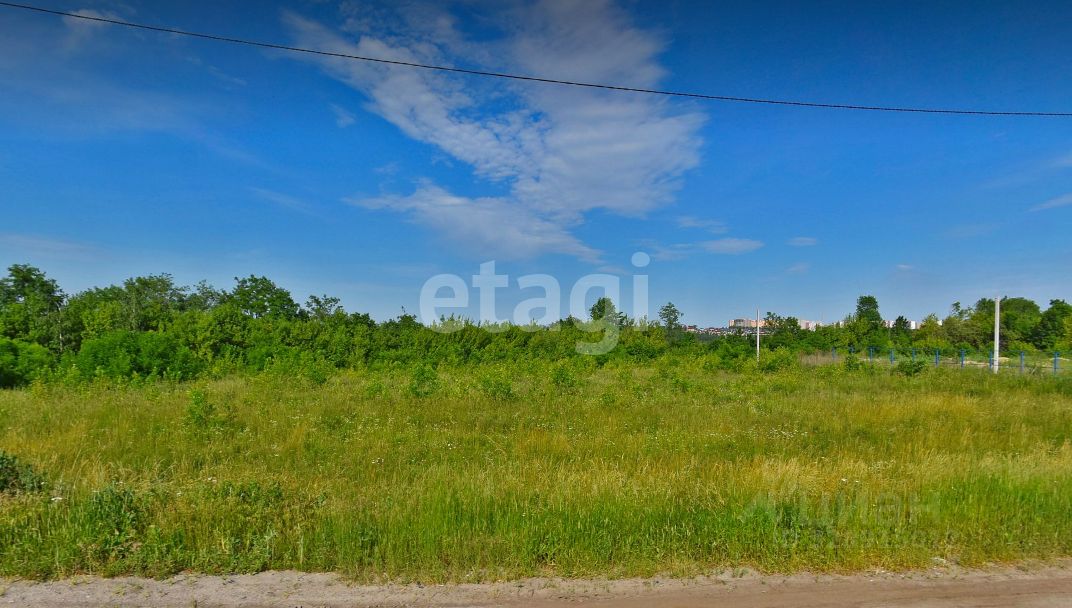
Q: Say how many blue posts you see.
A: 10